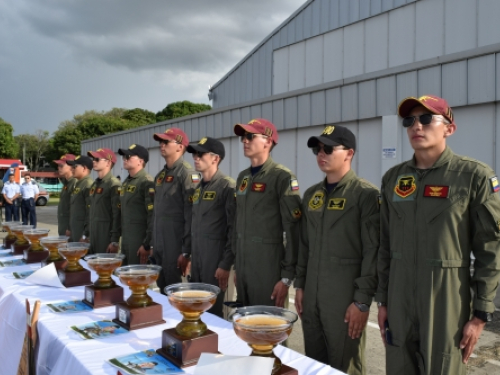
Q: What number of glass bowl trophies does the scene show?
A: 9